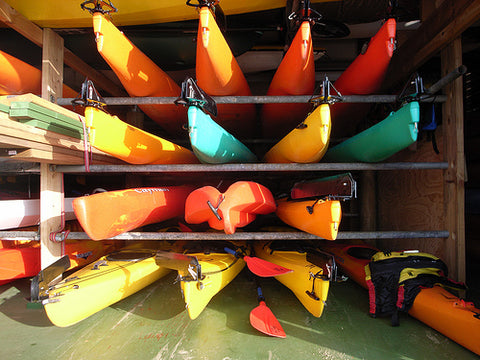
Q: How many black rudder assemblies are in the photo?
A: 12